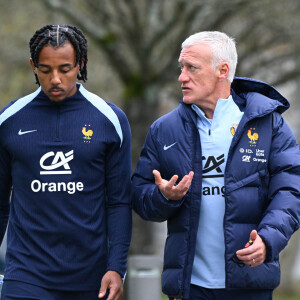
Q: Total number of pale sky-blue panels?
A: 2